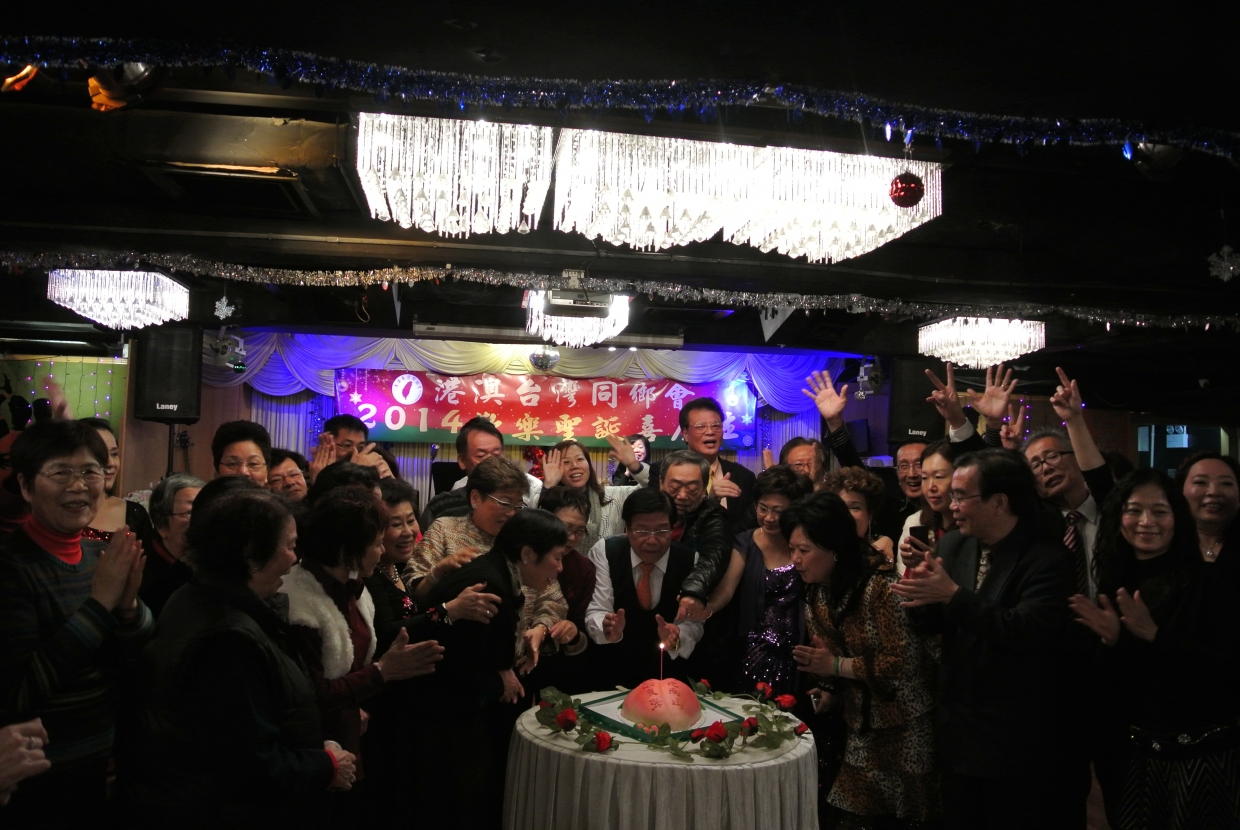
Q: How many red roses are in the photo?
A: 10